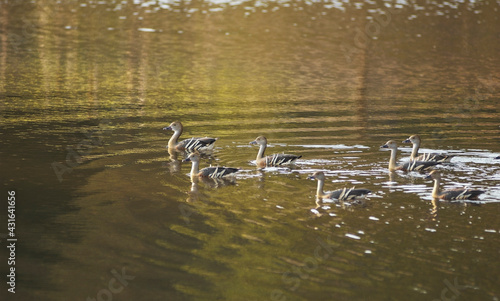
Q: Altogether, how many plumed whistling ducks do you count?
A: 7